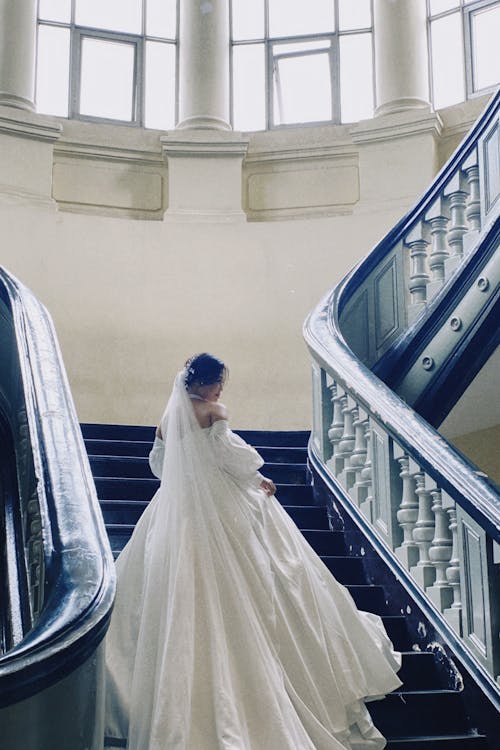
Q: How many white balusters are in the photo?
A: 12